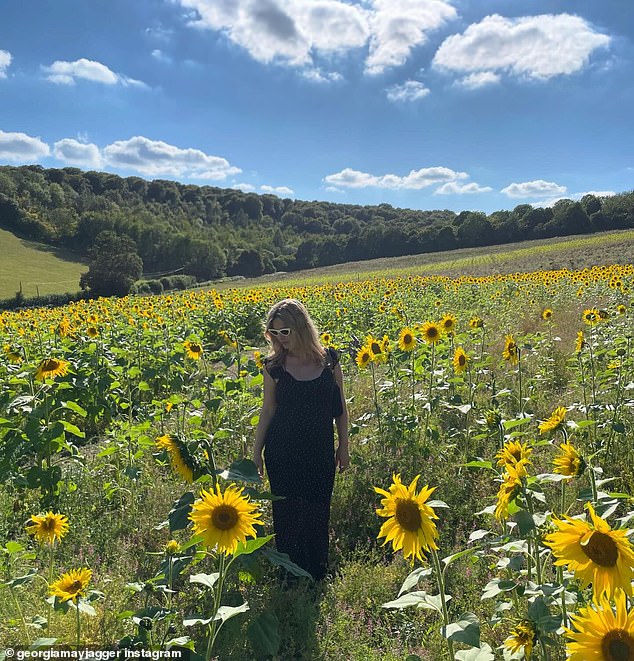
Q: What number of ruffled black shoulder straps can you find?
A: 2